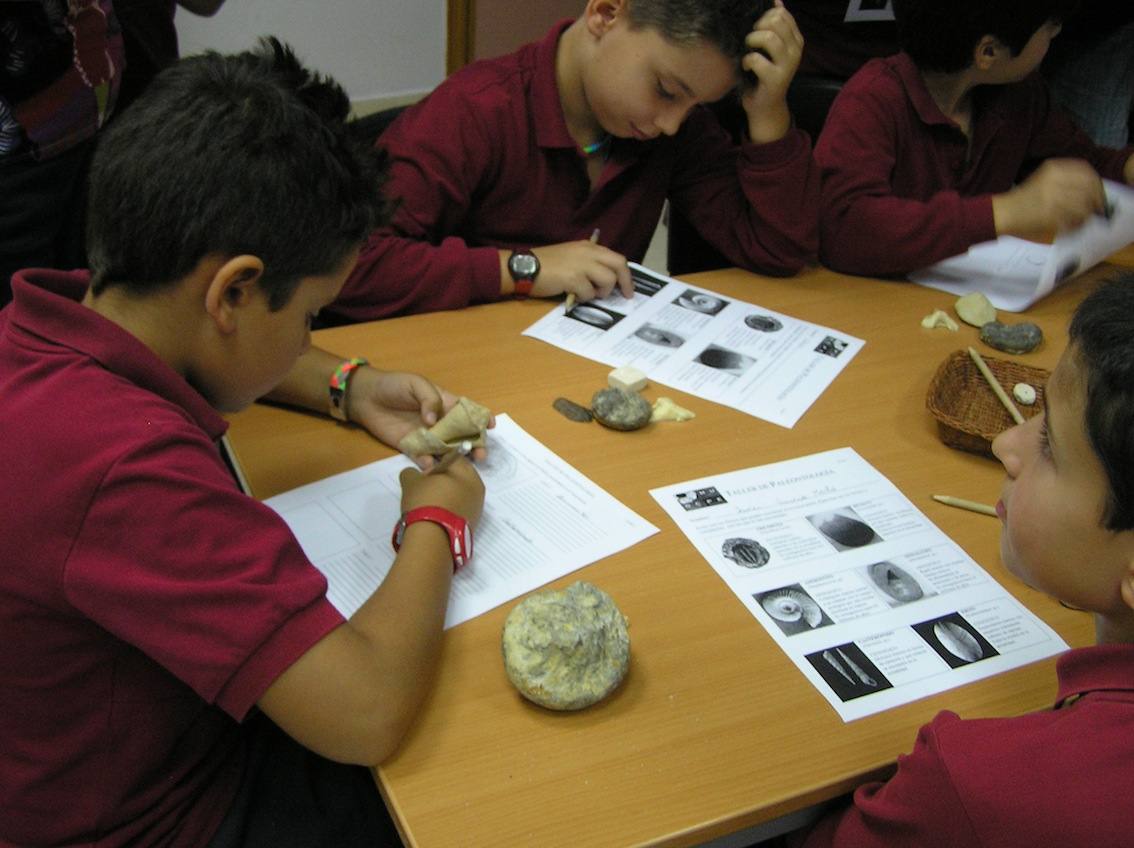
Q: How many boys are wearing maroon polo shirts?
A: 4